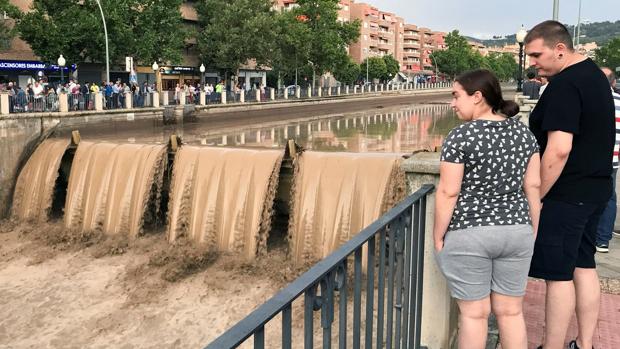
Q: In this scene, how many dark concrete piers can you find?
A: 3